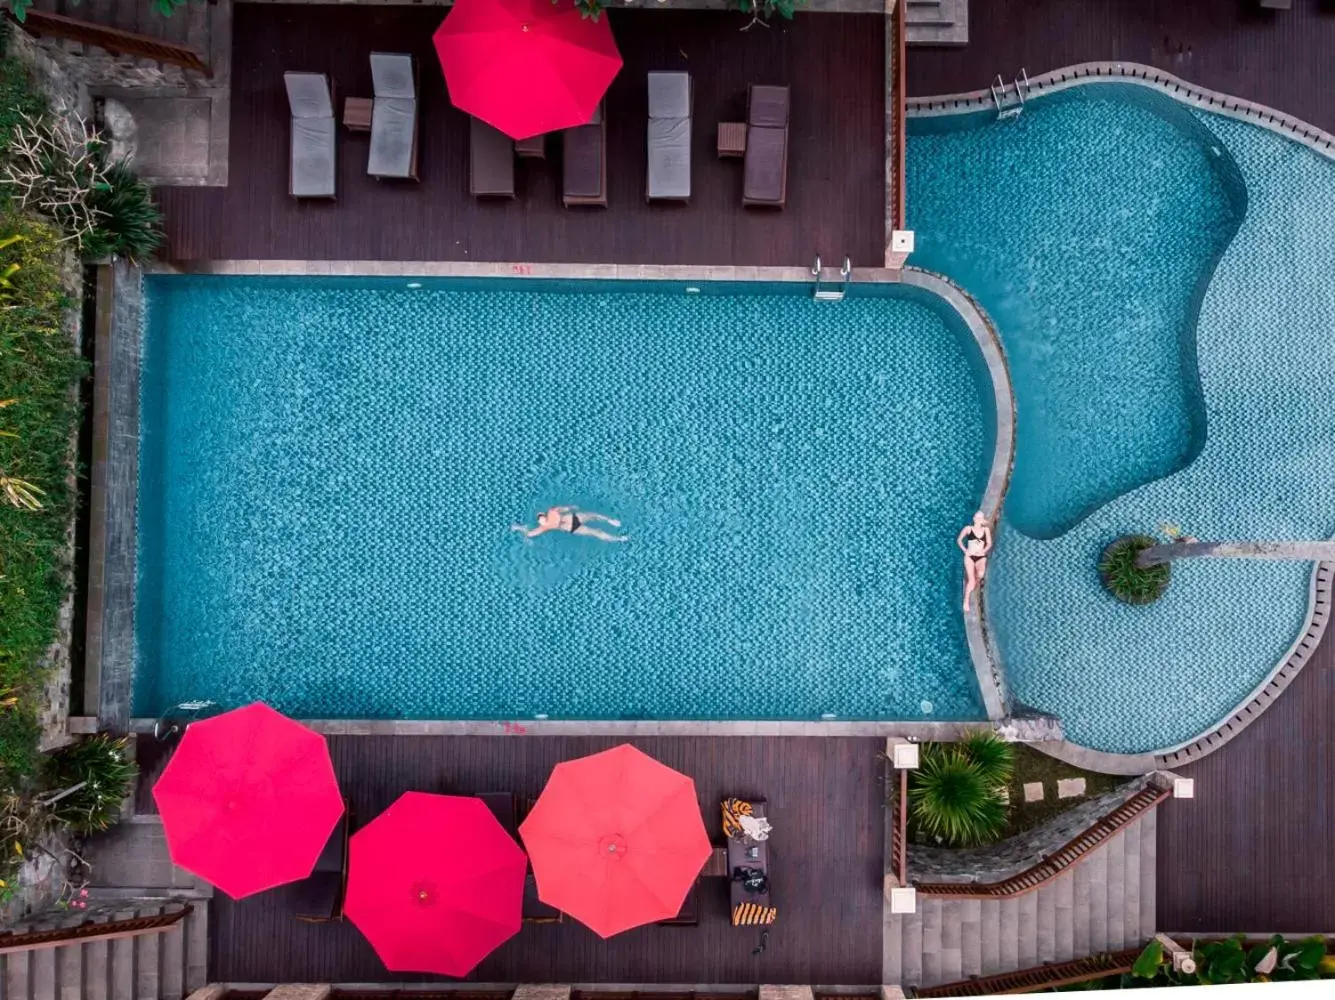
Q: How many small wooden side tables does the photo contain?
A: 4